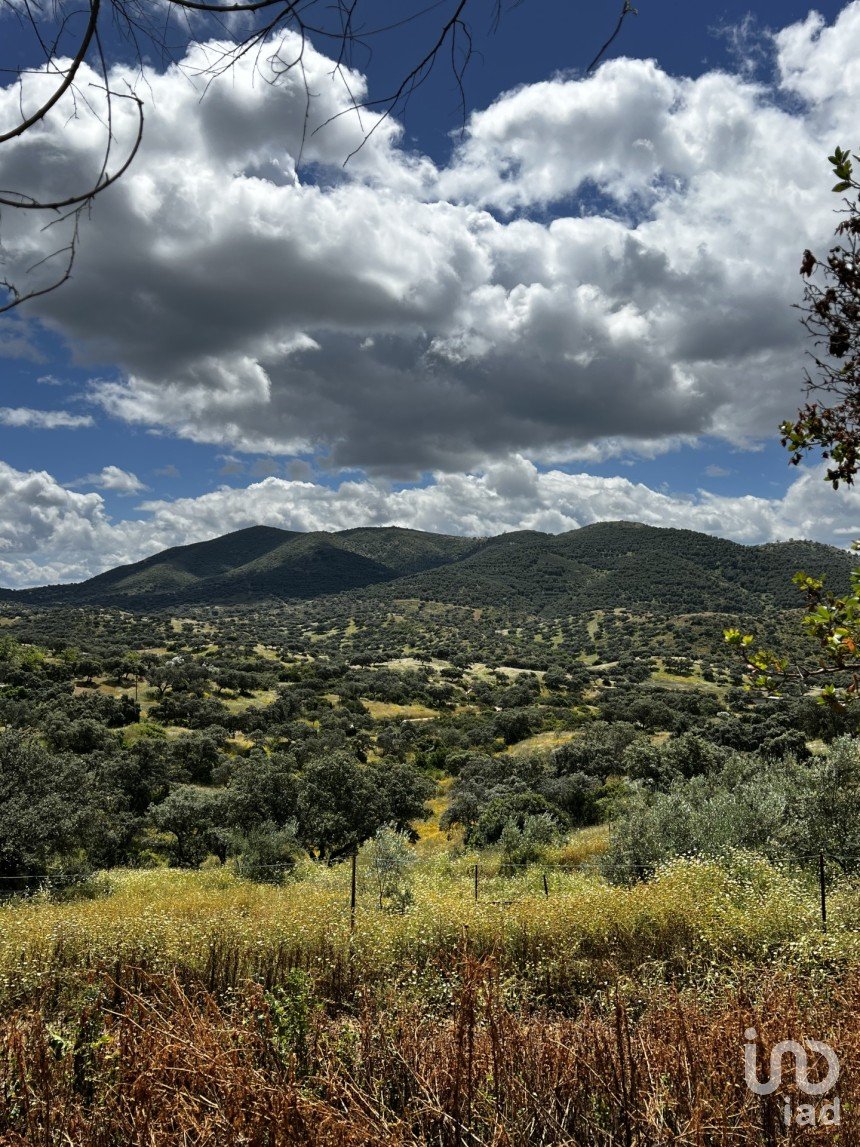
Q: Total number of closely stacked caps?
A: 0